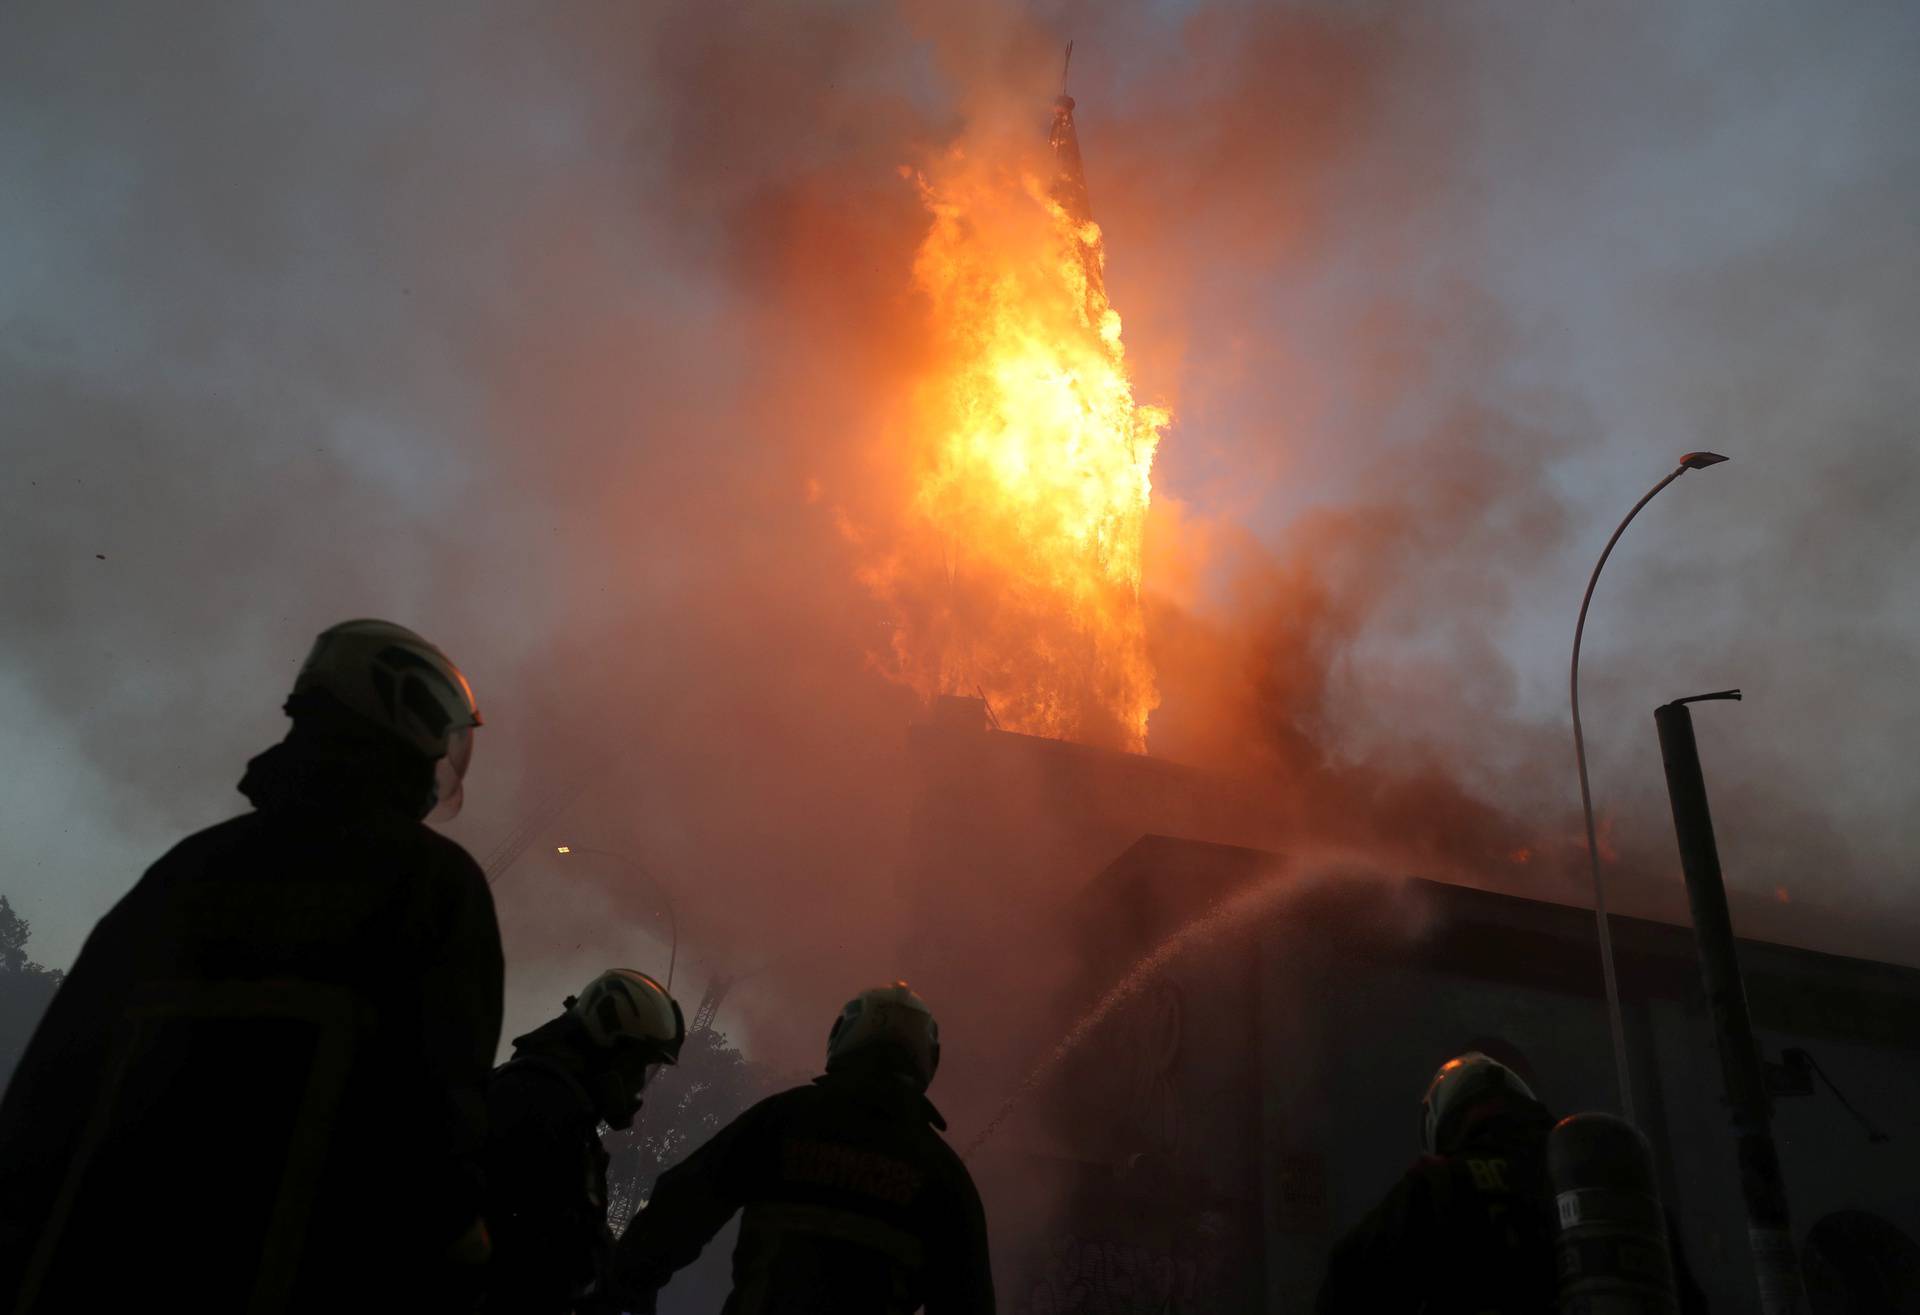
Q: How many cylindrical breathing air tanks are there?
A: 1